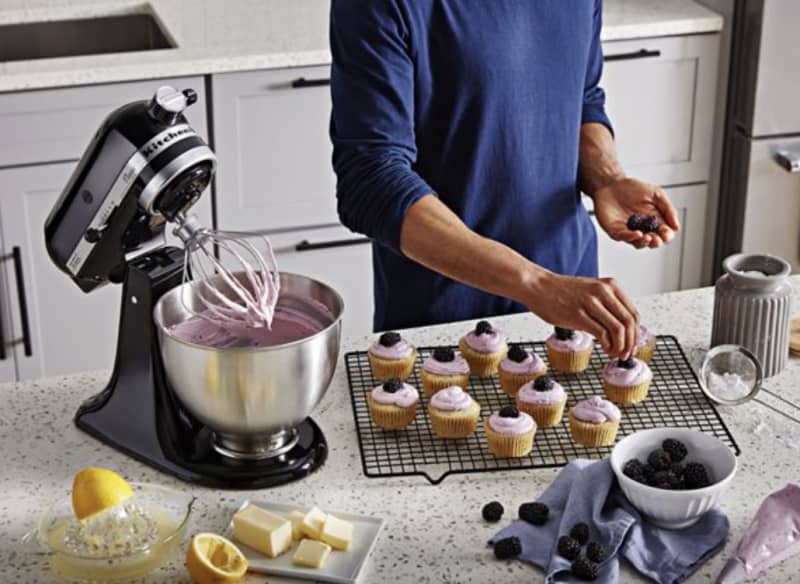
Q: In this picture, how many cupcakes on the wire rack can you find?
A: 12